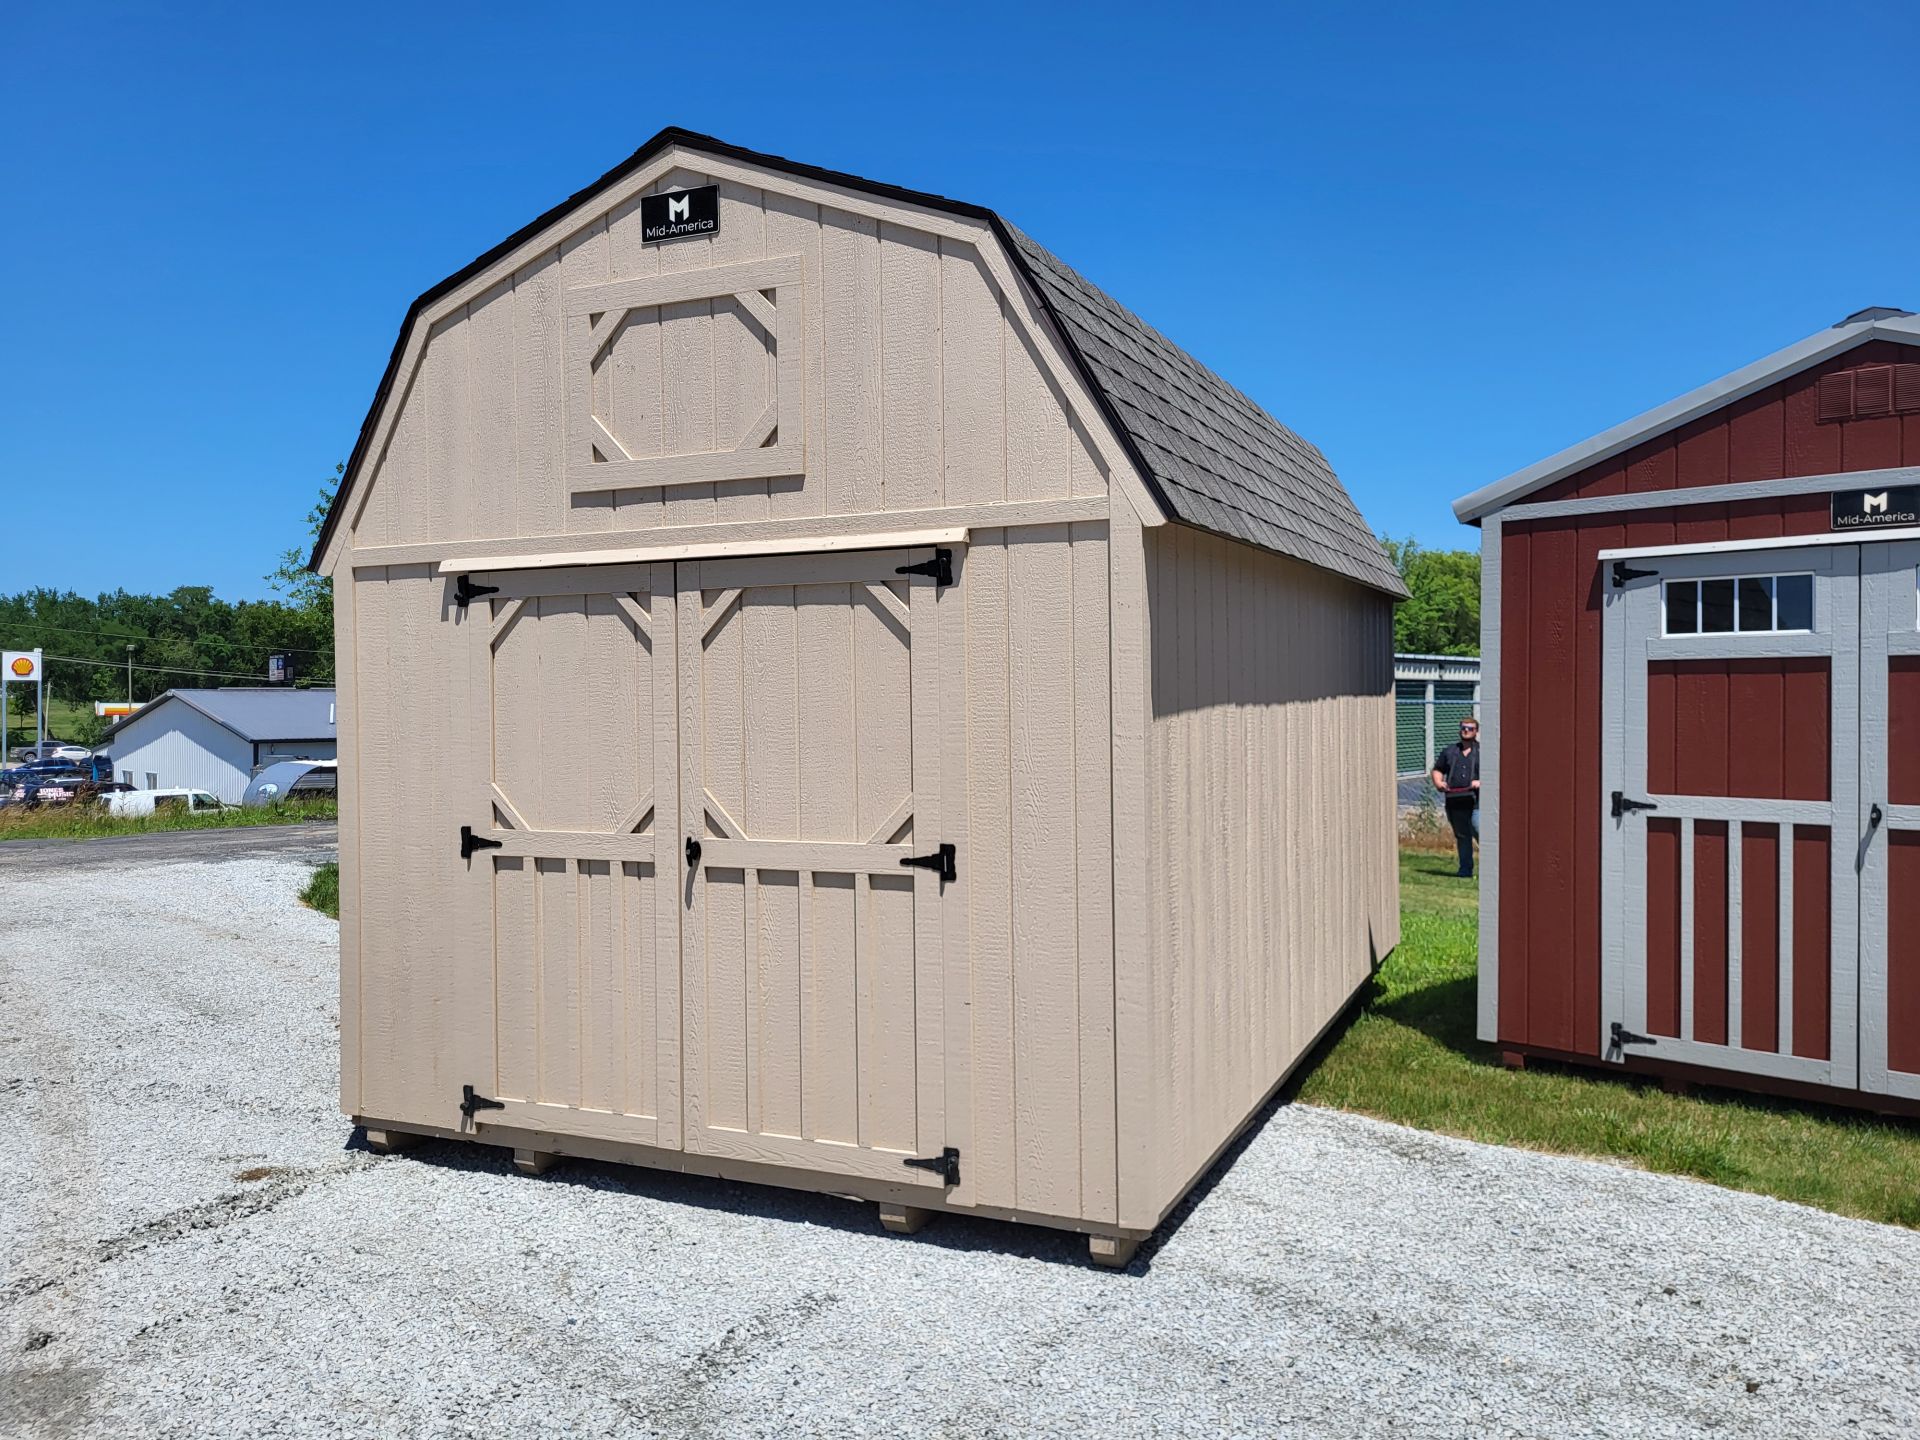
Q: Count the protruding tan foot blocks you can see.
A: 4